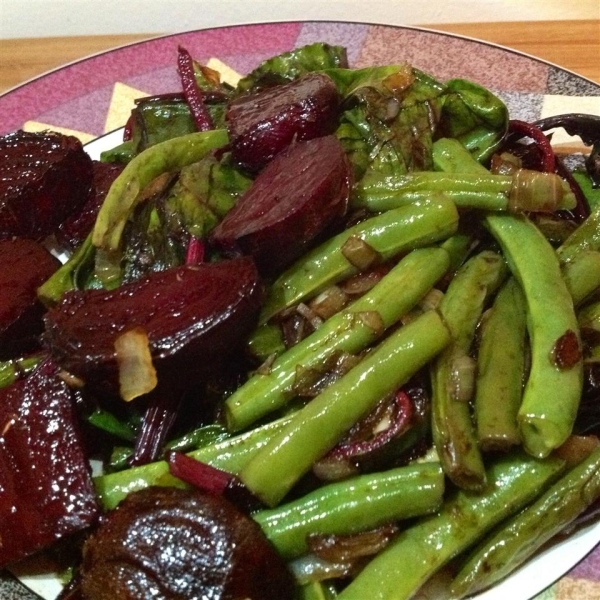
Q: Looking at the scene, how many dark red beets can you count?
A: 8